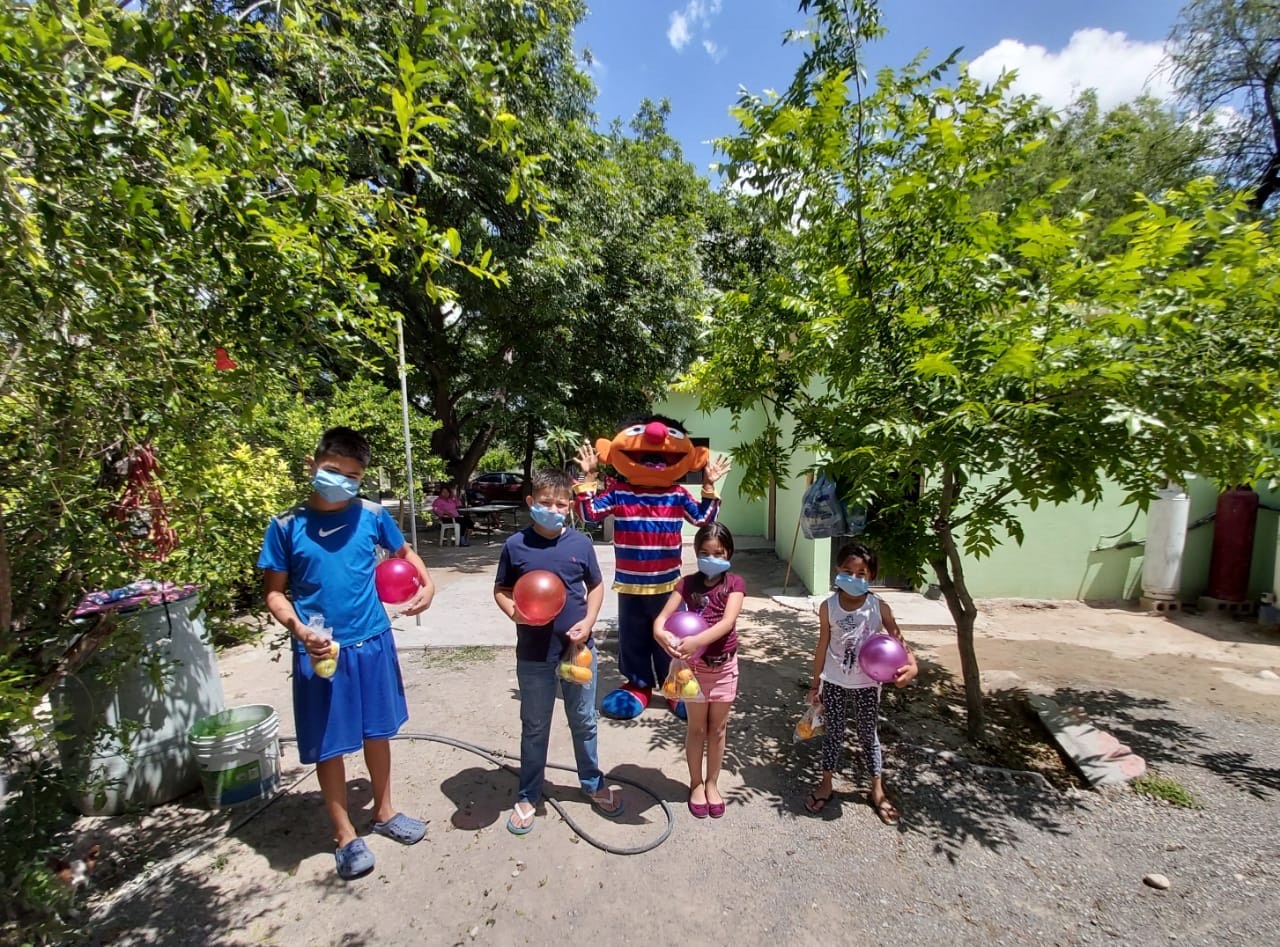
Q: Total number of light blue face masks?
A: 4